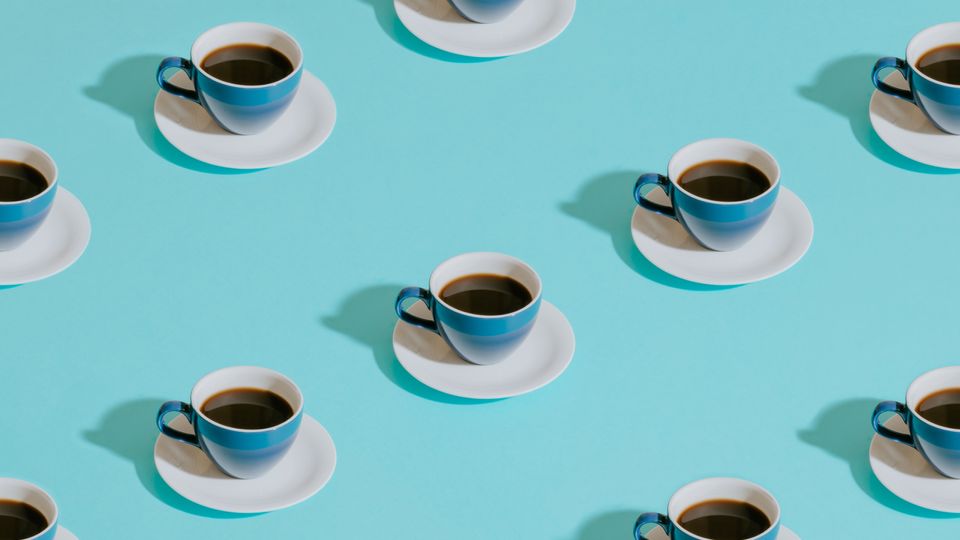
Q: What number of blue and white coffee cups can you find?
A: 10